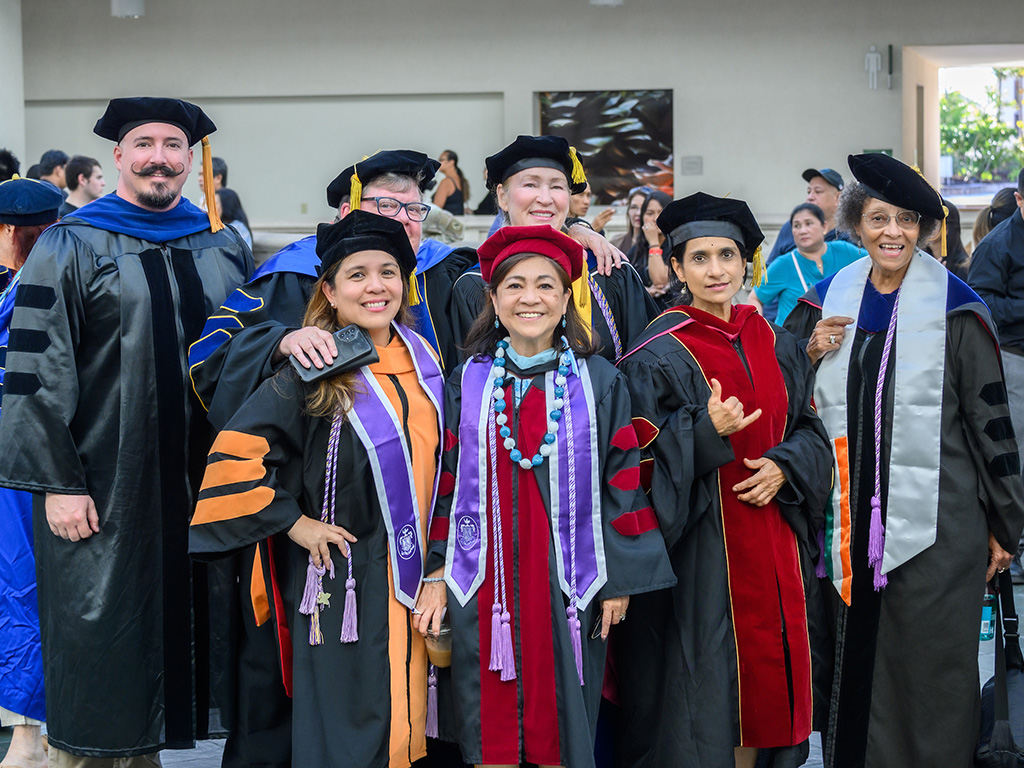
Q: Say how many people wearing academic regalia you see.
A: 8